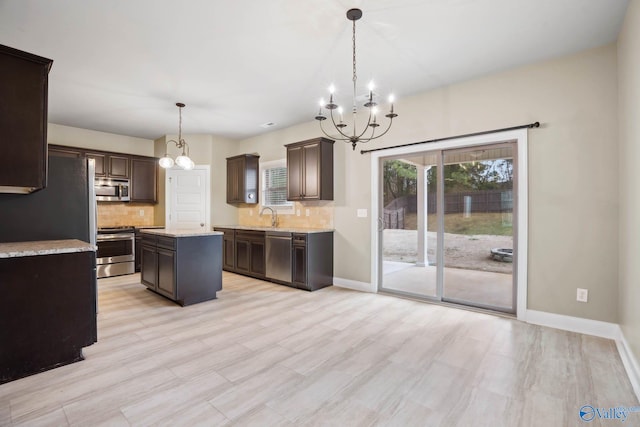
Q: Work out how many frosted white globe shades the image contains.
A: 3